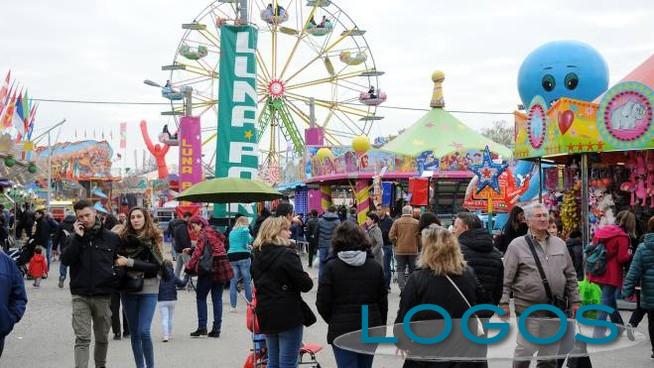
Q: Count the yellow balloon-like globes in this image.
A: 3